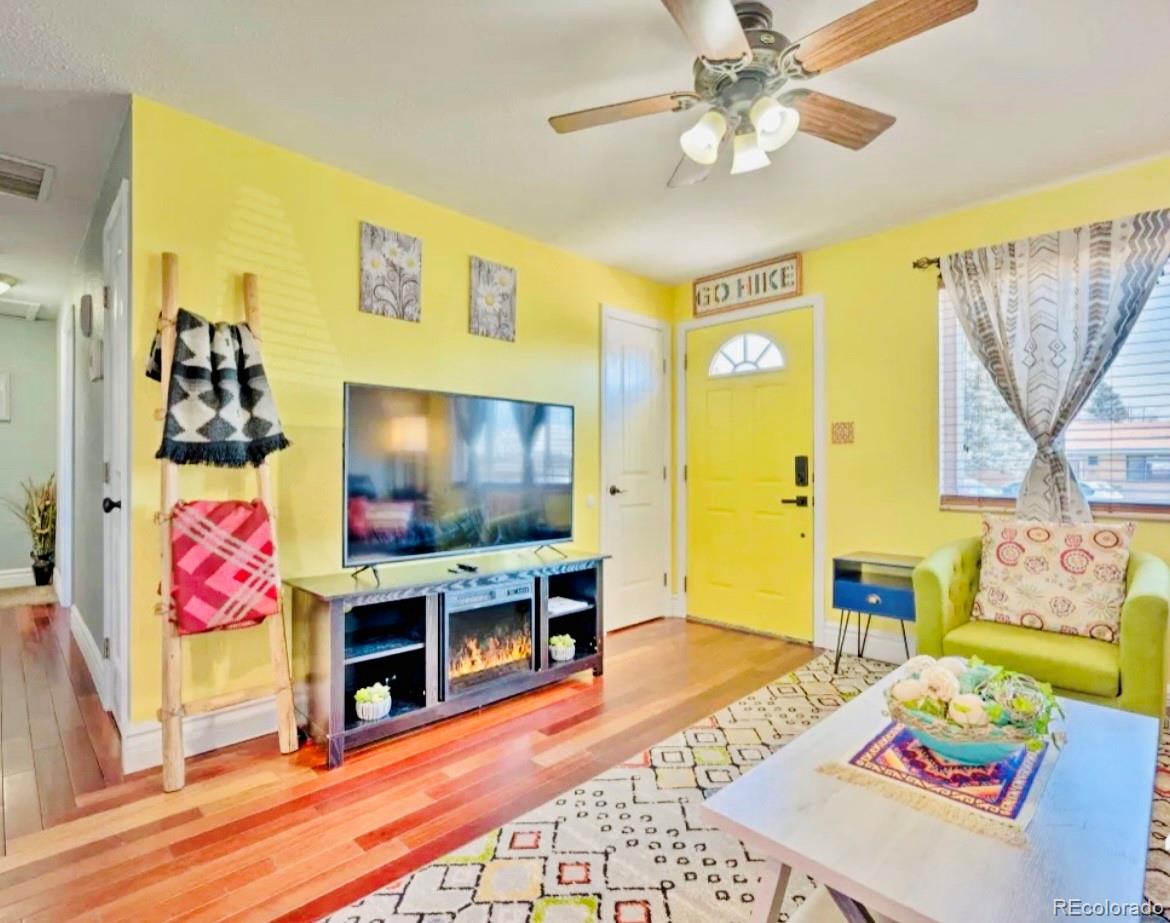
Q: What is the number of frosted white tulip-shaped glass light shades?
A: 3